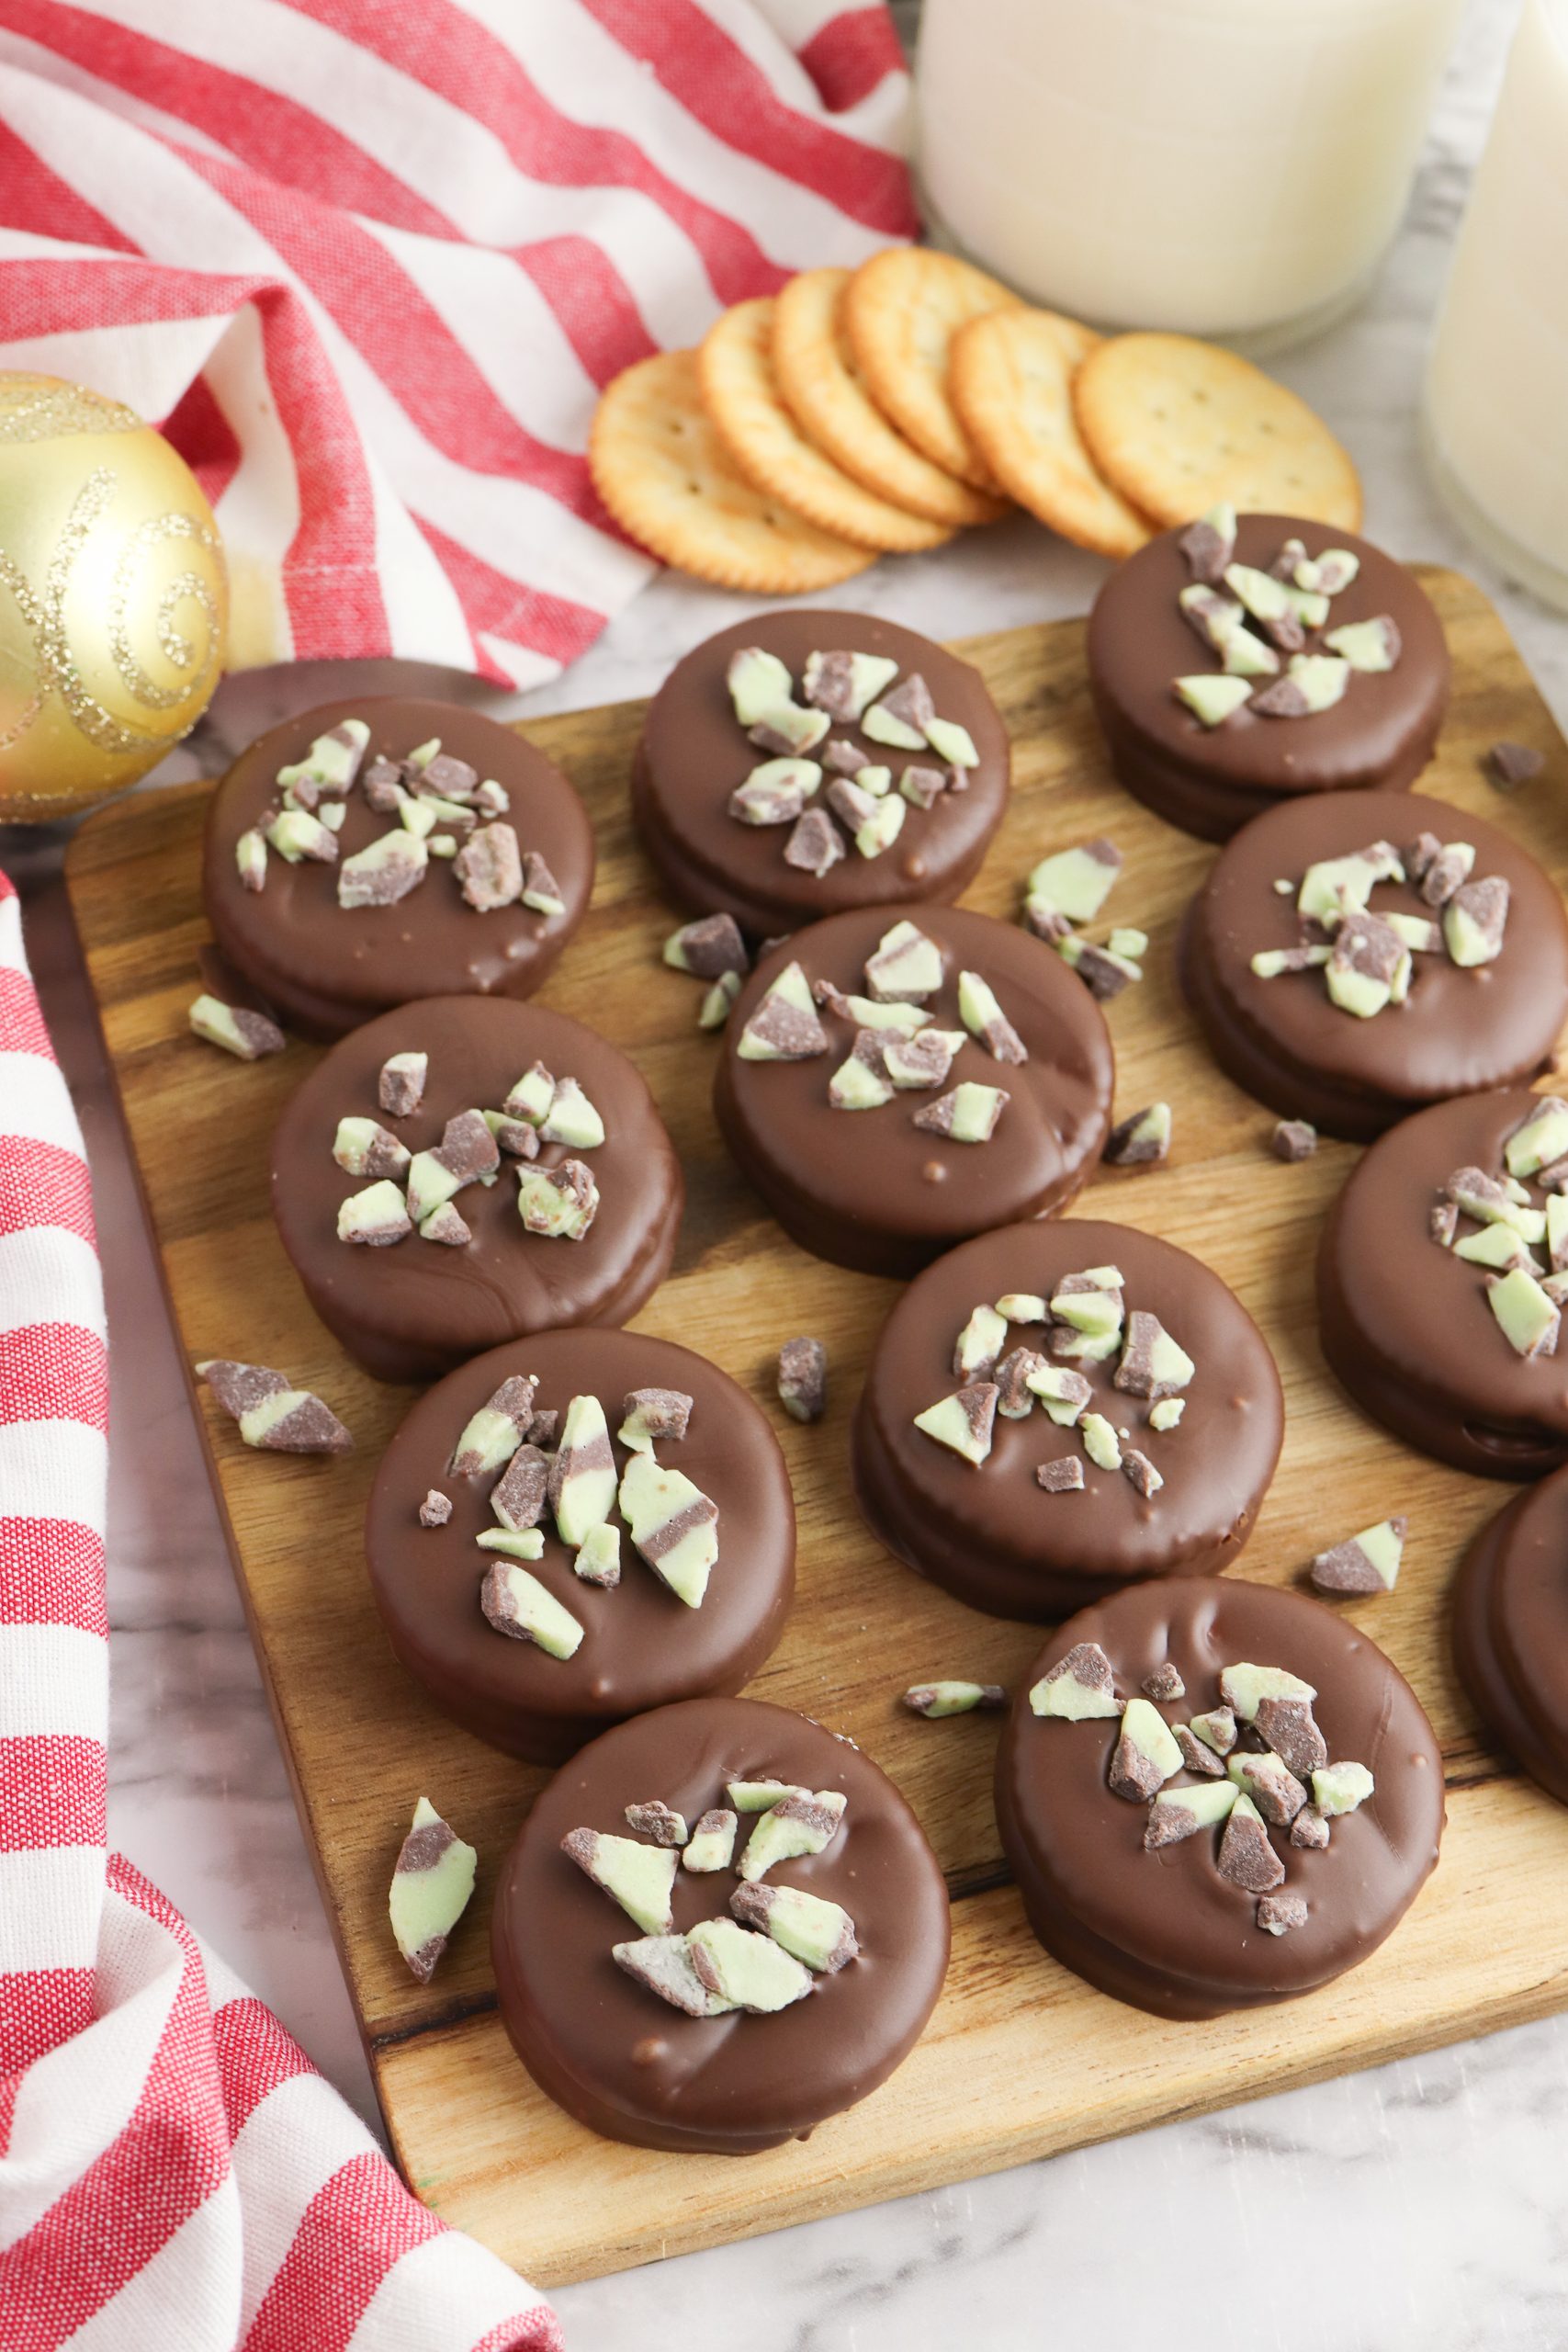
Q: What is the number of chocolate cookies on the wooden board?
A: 12